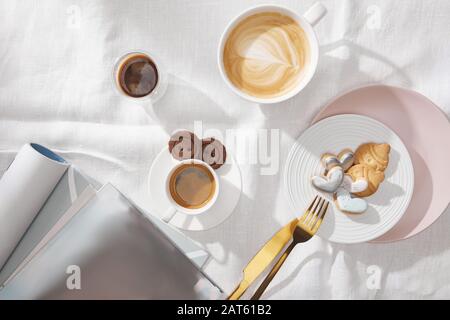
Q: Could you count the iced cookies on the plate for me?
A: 4